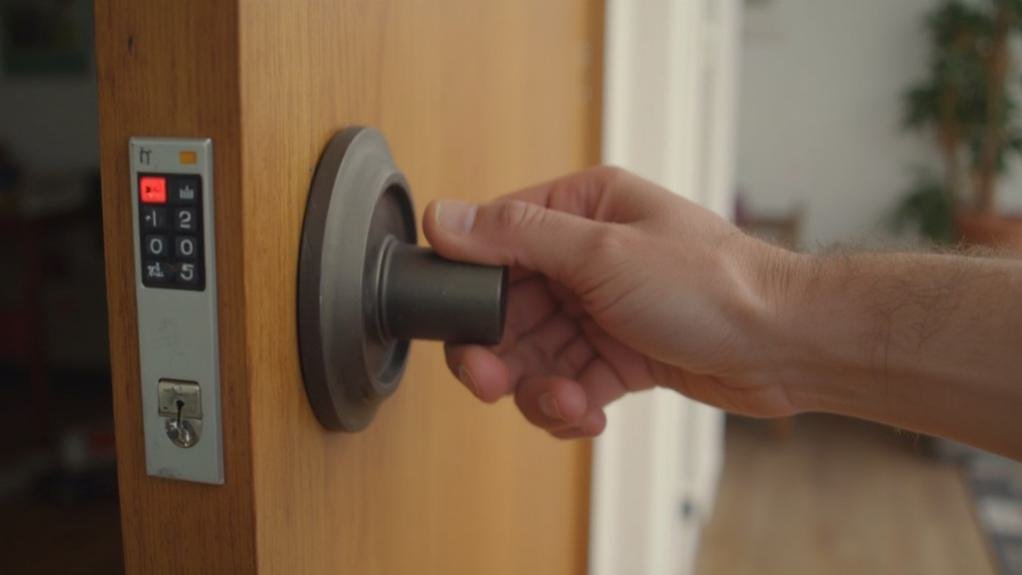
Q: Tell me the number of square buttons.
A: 8